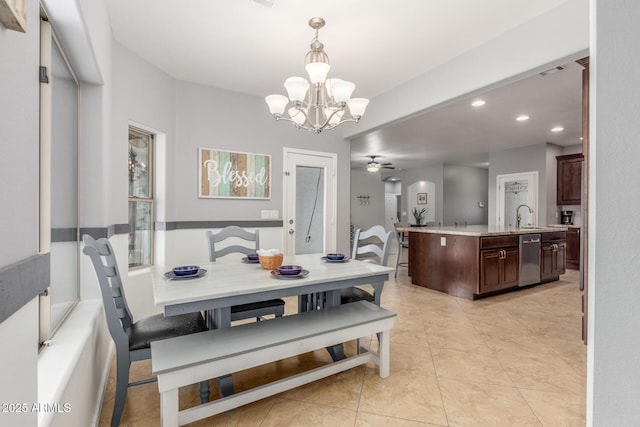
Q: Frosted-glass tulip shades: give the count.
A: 8